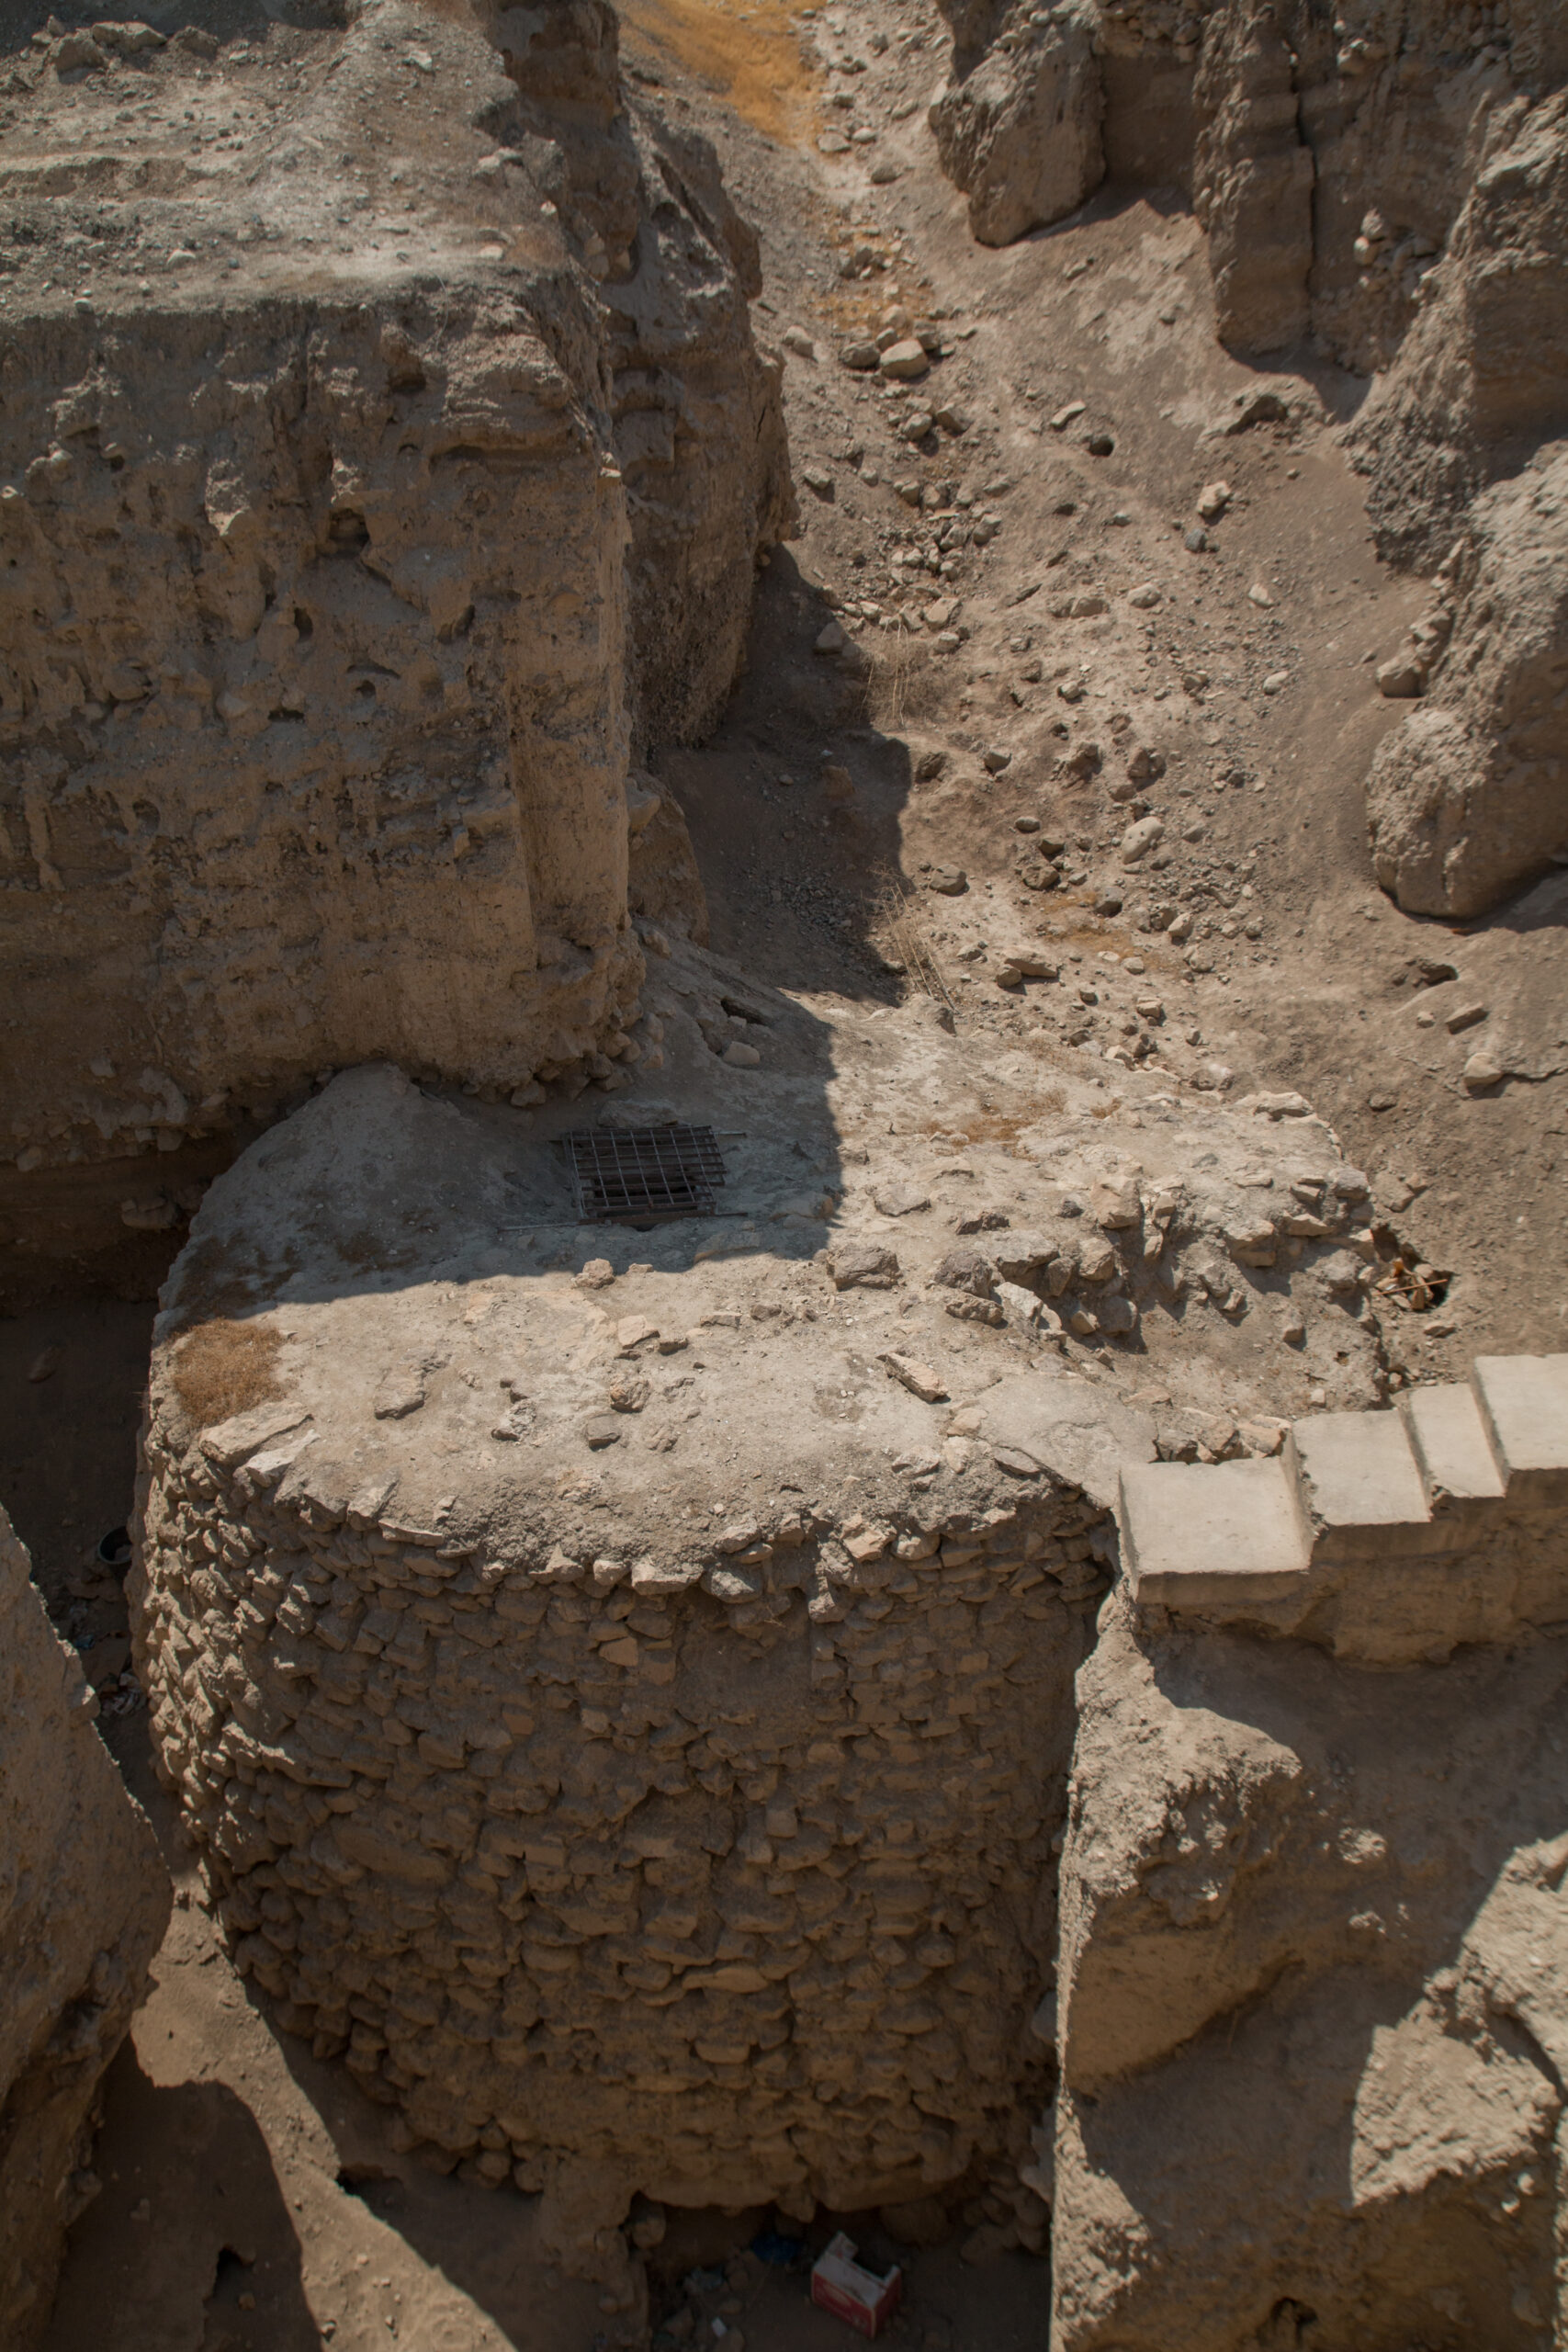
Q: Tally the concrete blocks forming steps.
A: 4